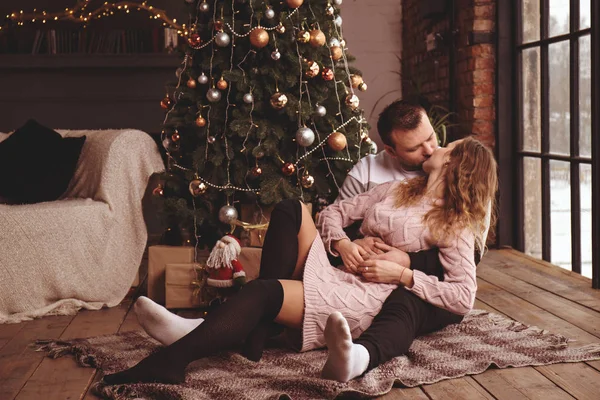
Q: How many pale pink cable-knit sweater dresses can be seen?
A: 1